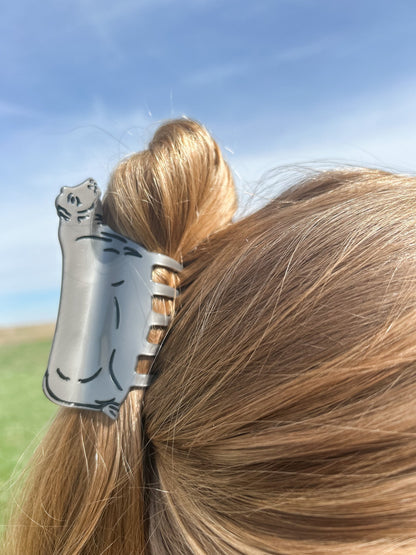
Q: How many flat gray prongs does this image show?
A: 5